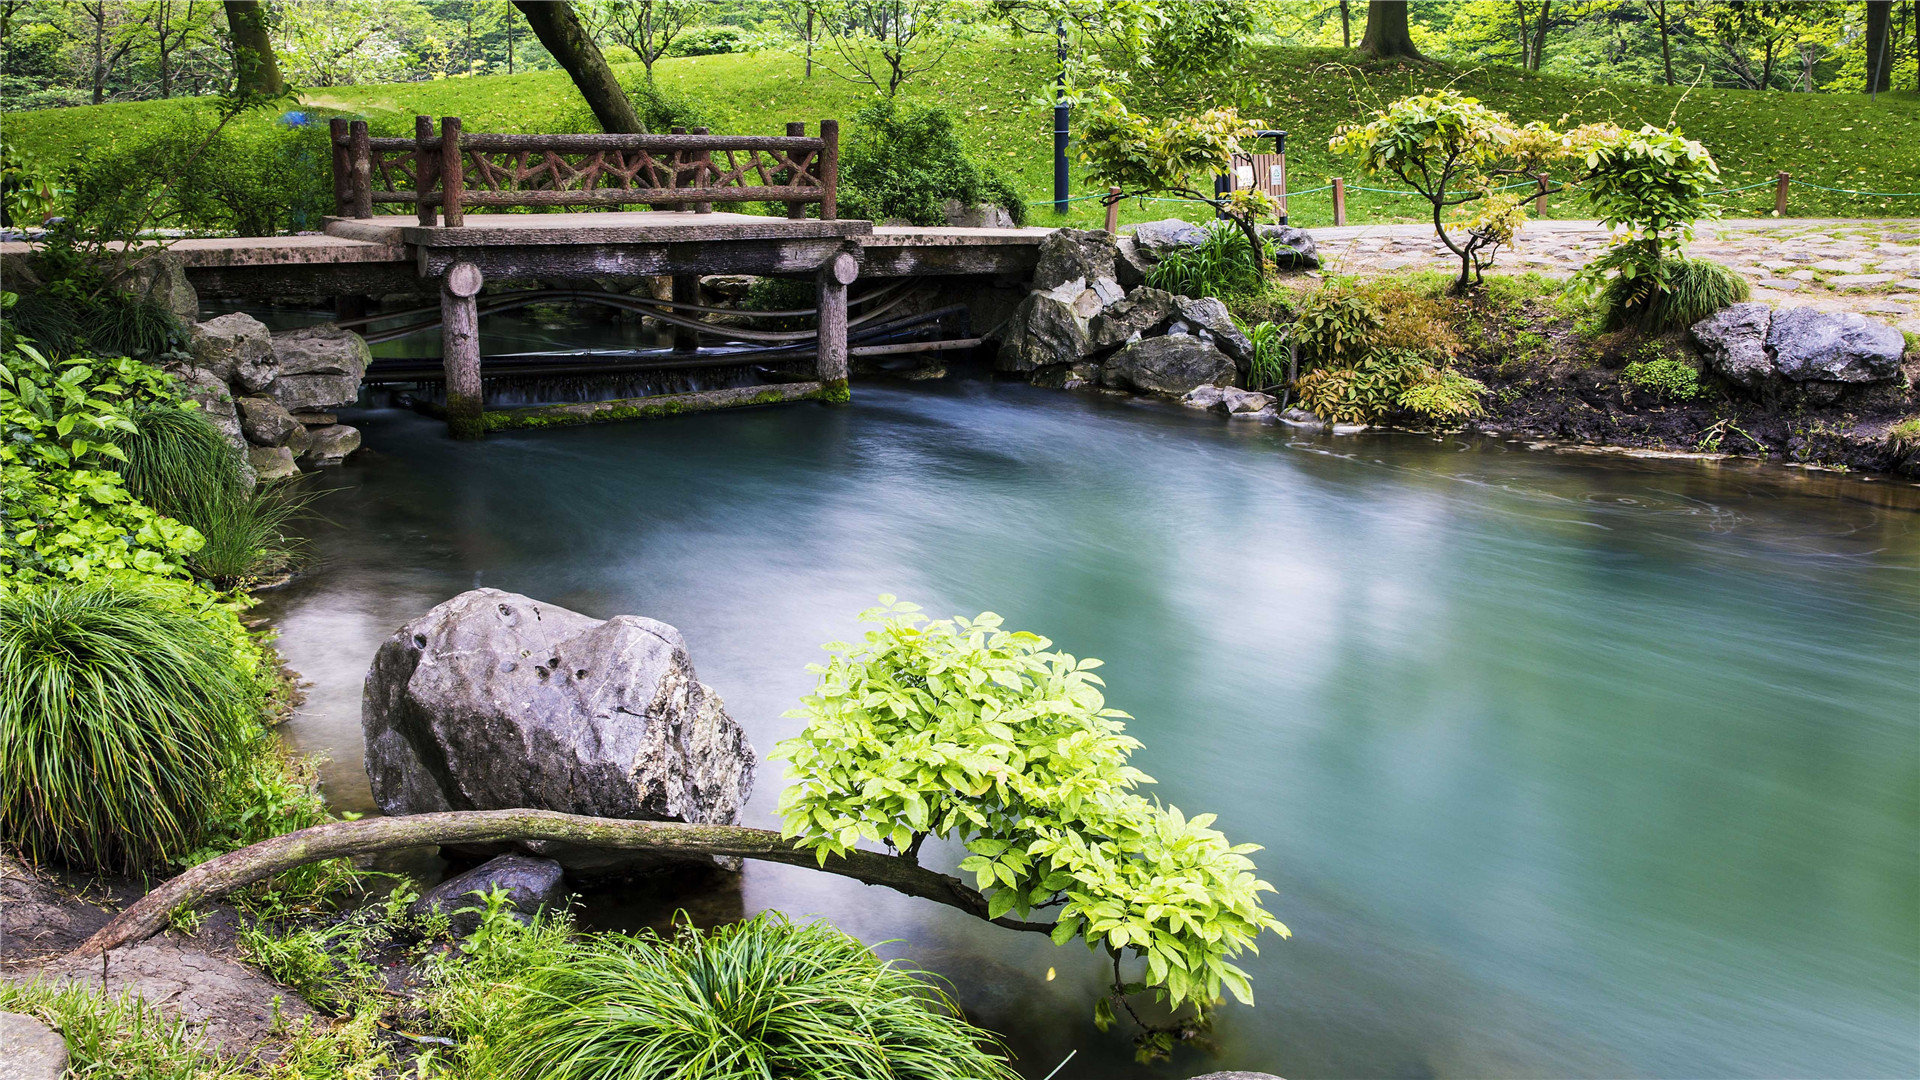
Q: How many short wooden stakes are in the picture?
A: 4